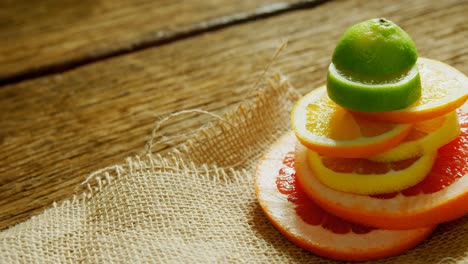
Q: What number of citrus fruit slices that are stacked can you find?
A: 8